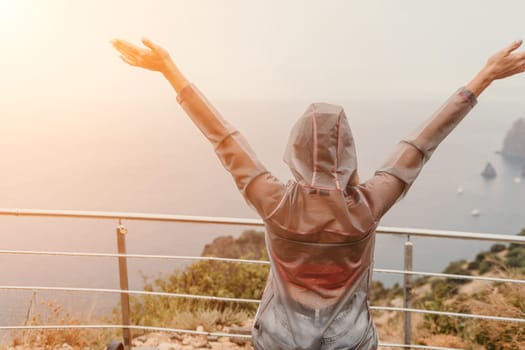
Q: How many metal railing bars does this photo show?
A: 4